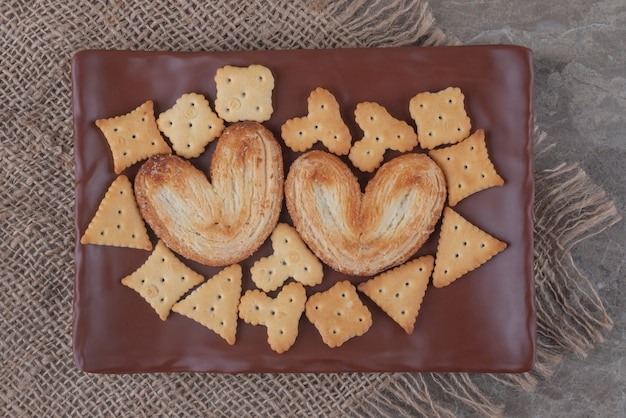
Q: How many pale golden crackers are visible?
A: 15